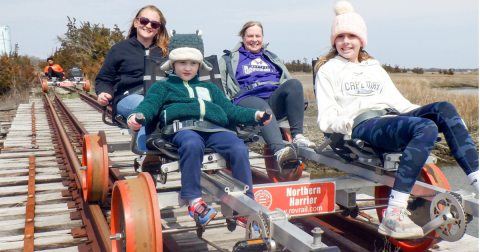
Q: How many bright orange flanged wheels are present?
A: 6